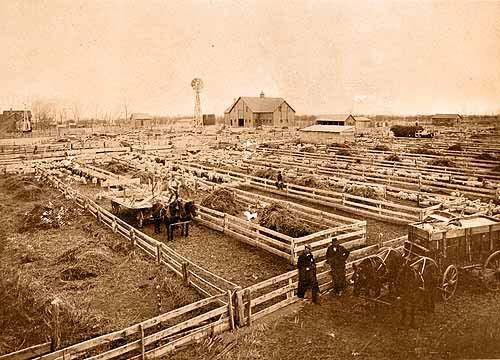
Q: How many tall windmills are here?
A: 1